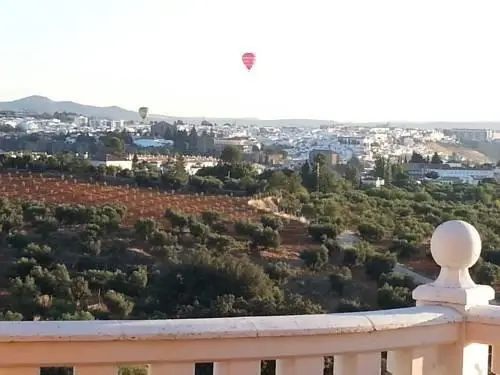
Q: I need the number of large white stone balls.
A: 1